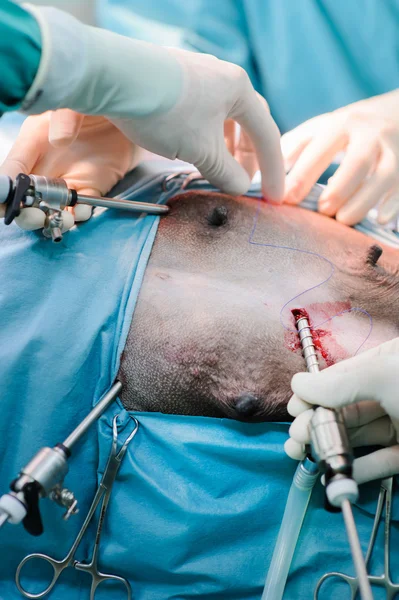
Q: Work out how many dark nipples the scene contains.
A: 3